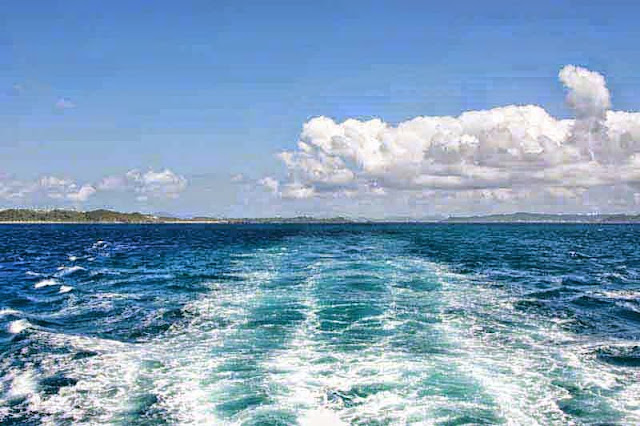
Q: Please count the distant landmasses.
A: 2